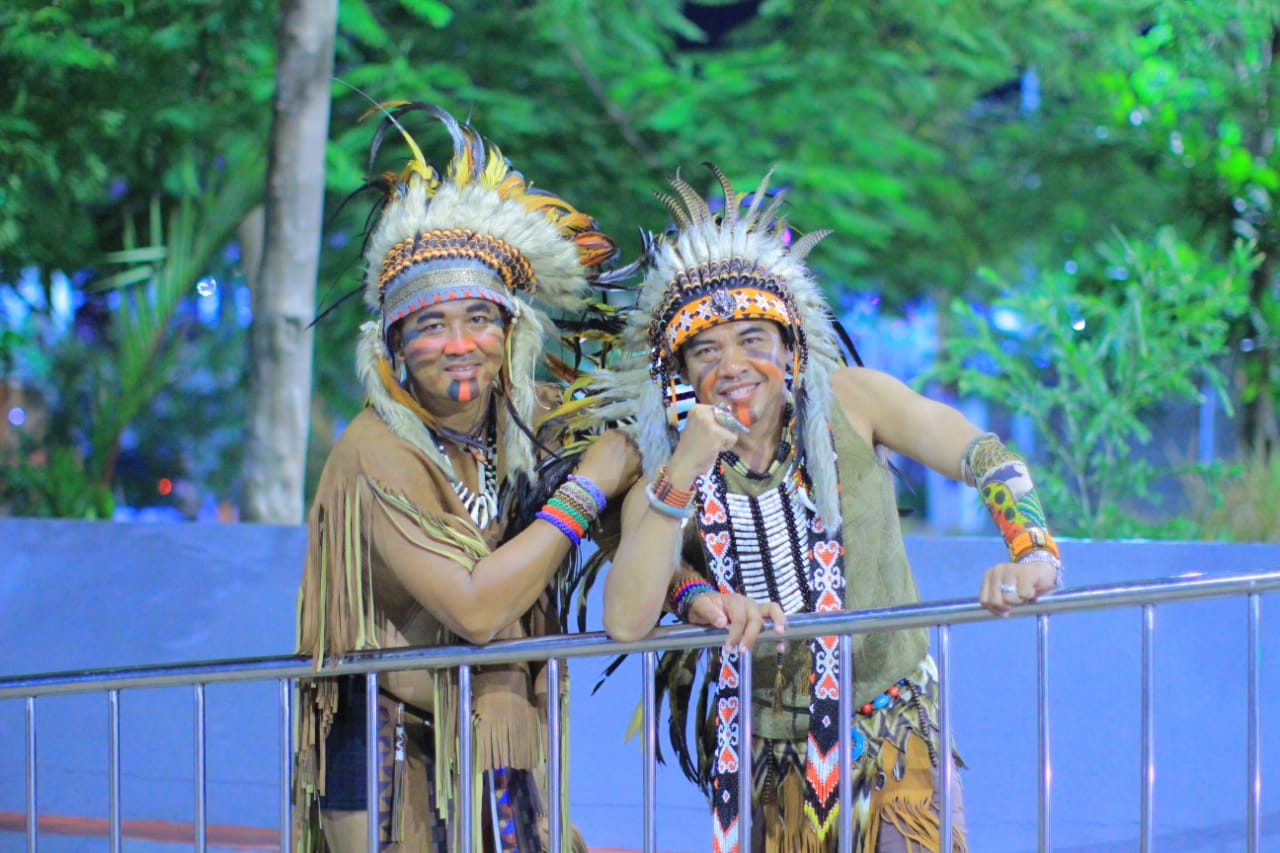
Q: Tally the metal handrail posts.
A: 14